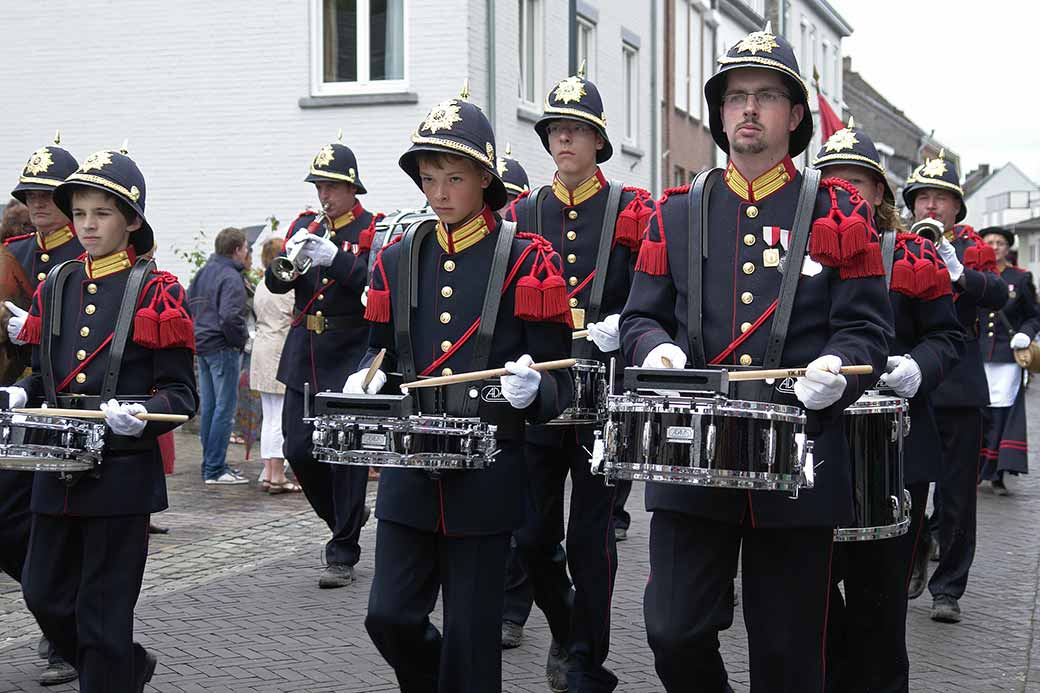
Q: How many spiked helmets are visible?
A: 9